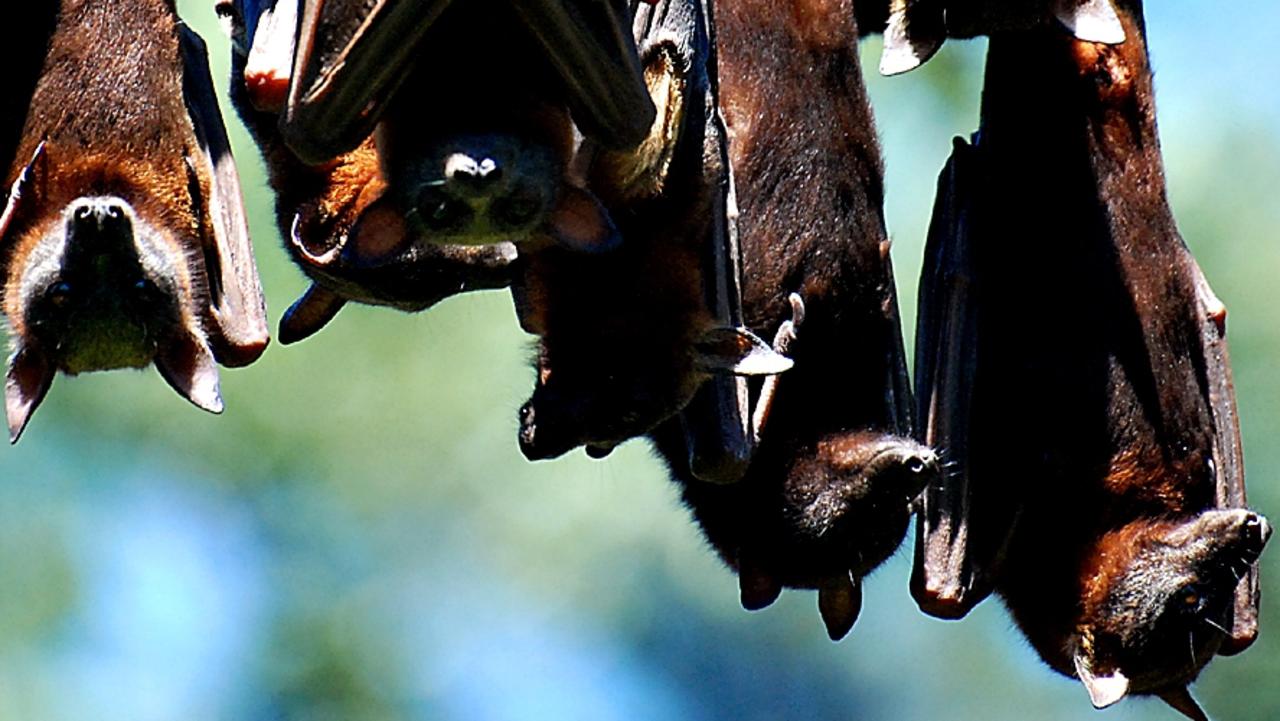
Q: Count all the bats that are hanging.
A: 7